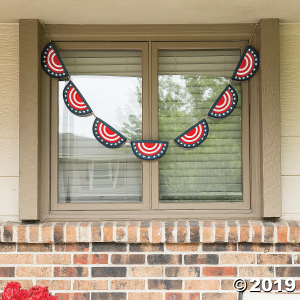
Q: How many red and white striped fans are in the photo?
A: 7